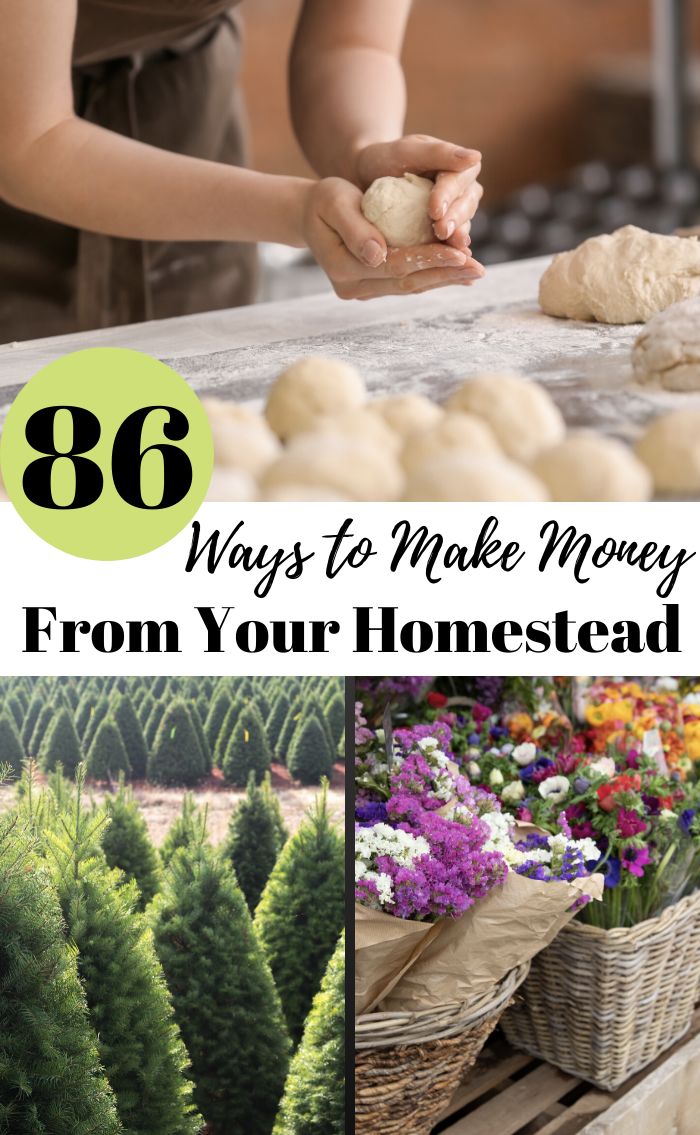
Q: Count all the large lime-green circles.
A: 1